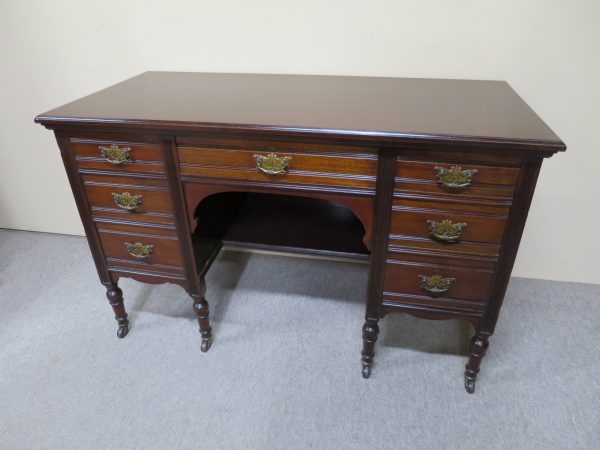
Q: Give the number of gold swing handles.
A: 7